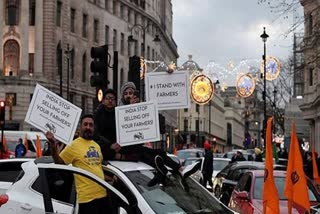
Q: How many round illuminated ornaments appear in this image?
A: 3